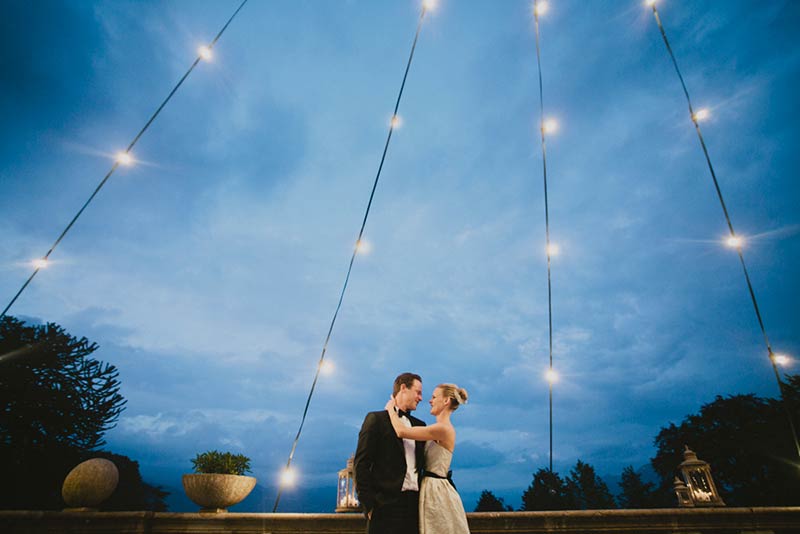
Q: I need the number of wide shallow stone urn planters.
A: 1